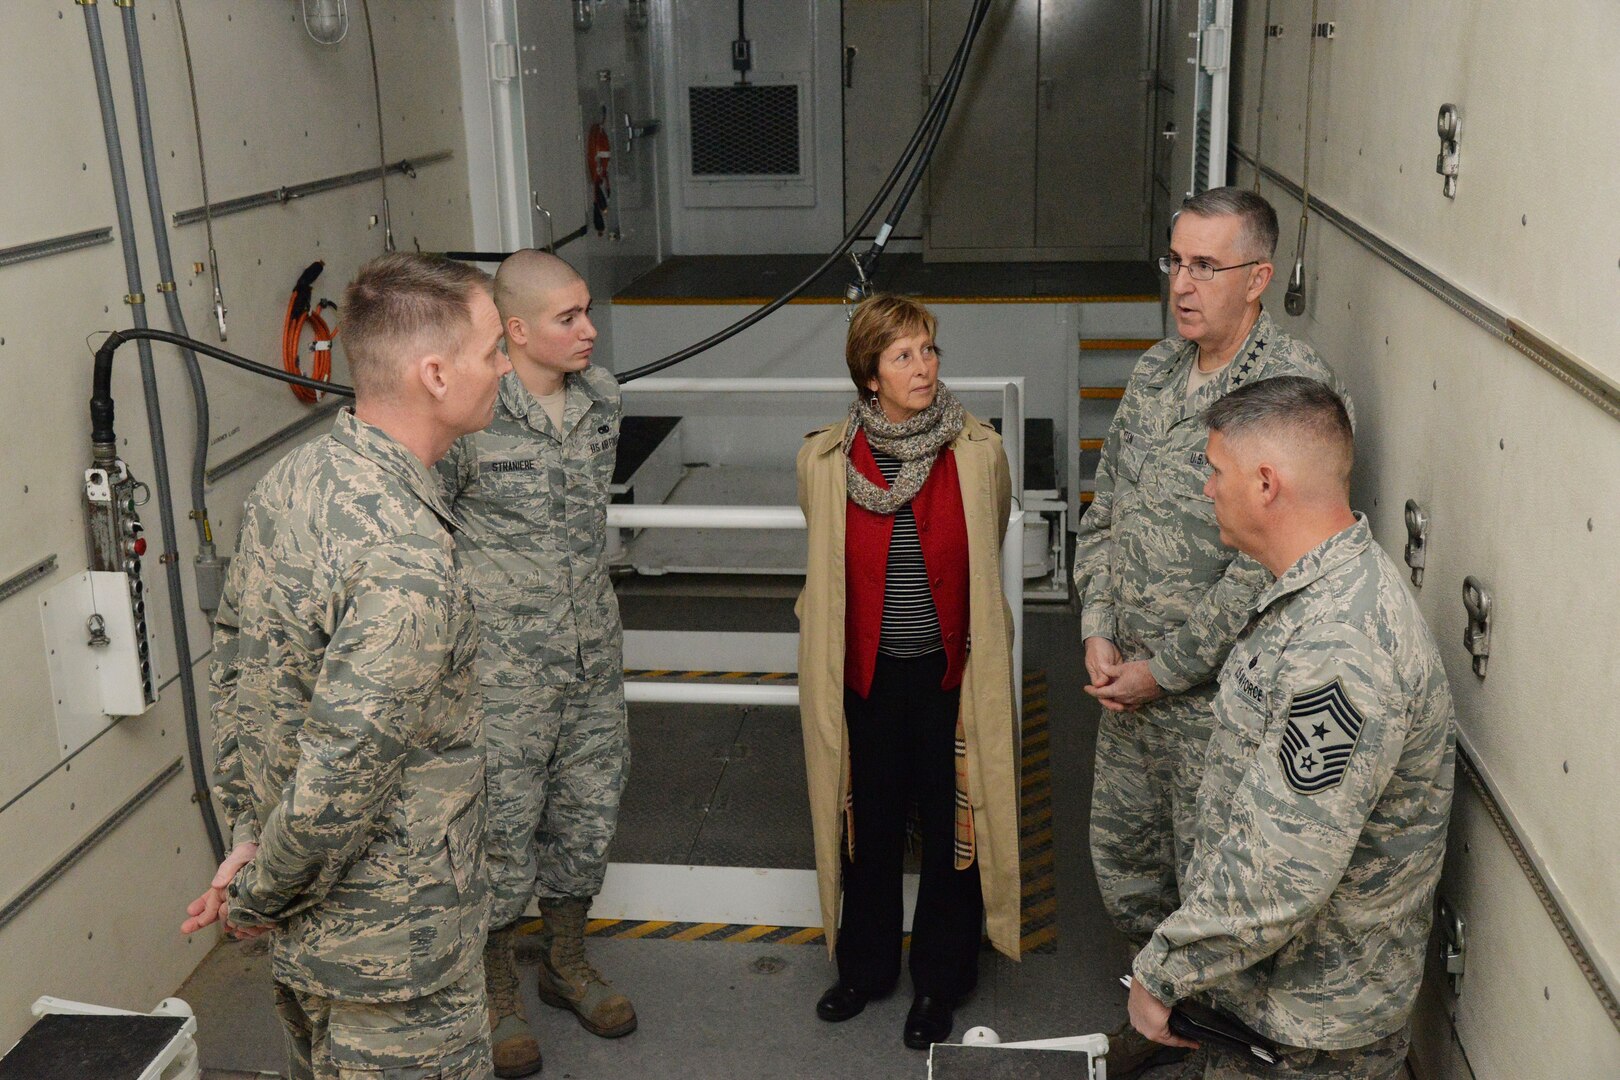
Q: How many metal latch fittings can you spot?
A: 4